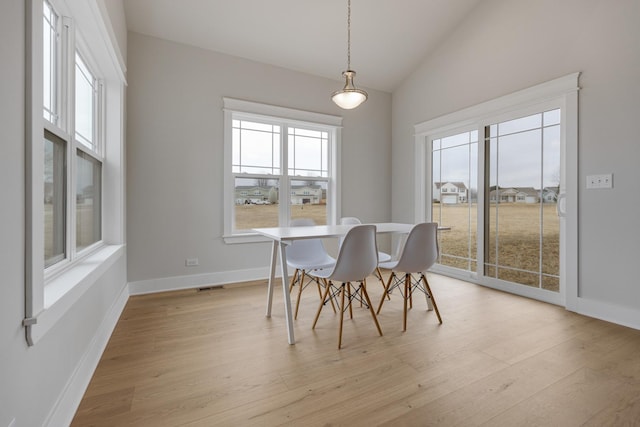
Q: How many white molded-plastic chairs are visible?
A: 4